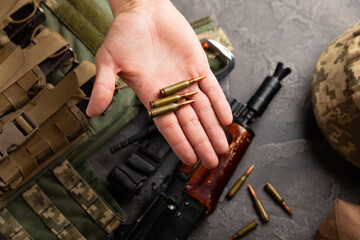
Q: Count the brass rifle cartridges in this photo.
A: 7